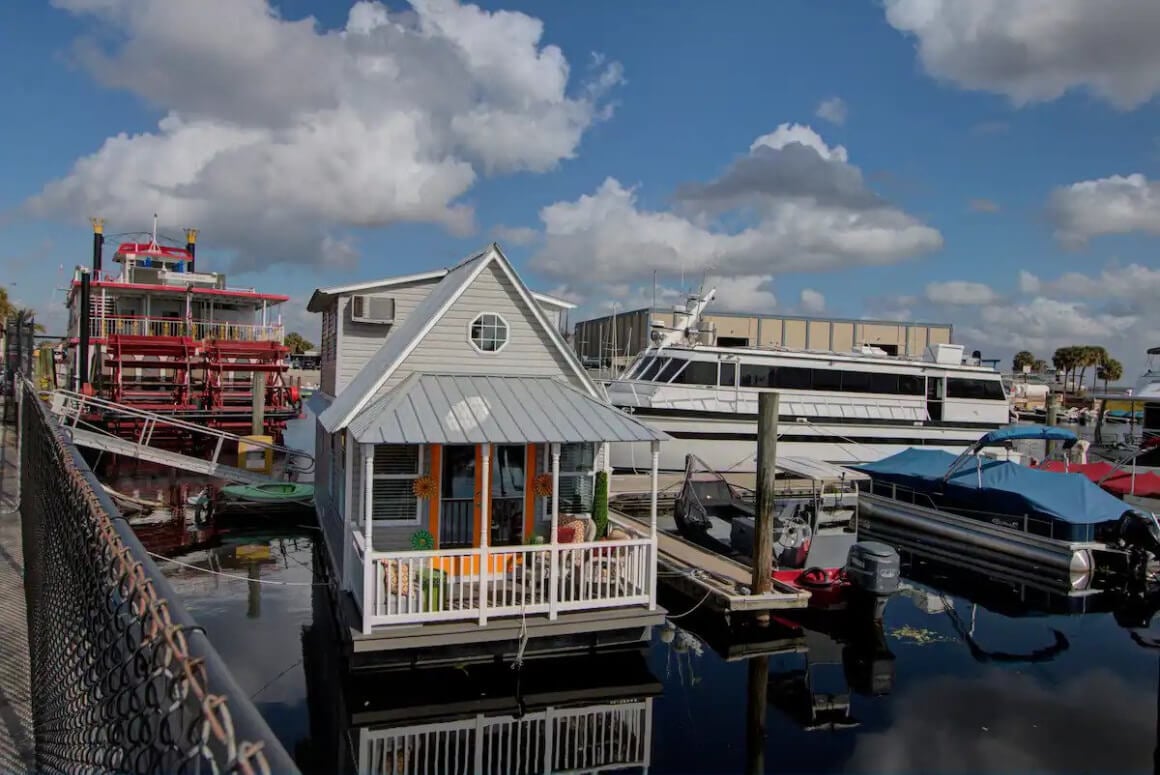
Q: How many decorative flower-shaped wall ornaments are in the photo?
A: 3